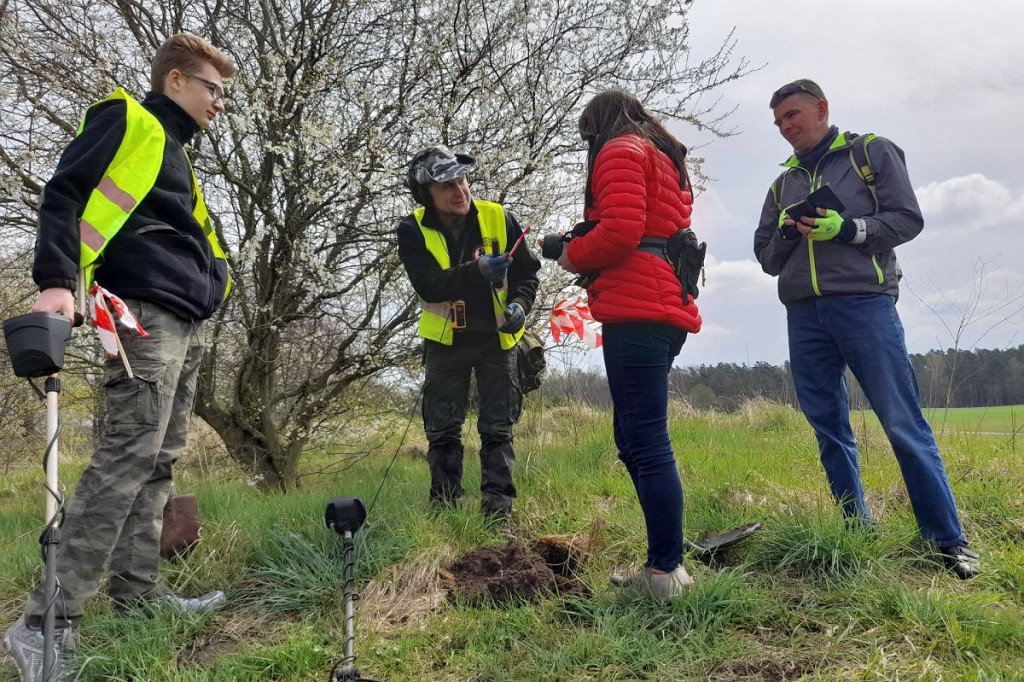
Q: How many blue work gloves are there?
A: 2